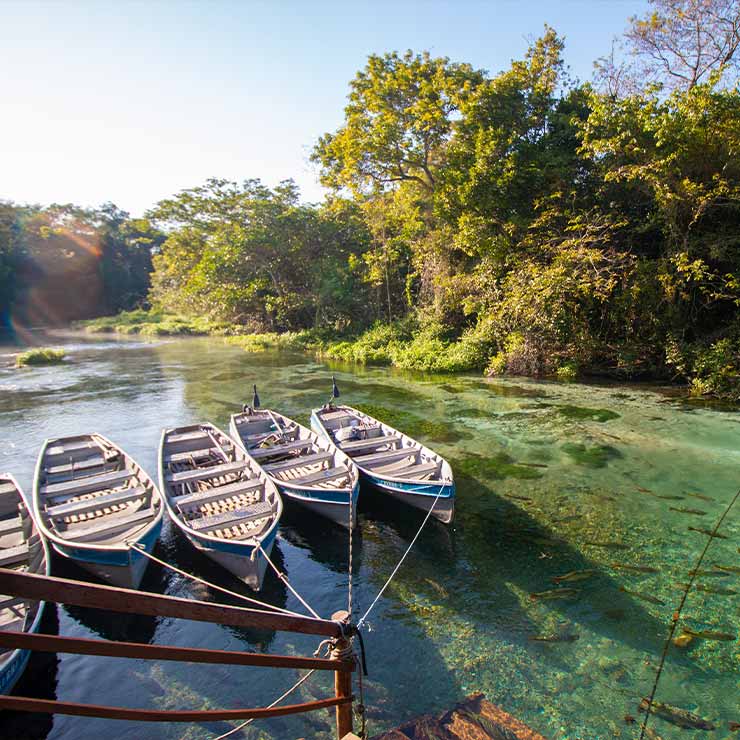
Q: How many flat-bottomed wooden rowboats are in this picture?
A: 5